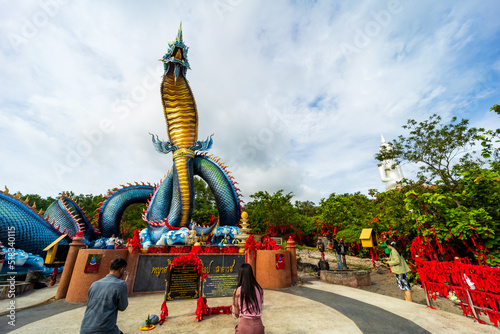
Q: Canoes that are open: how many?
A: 0